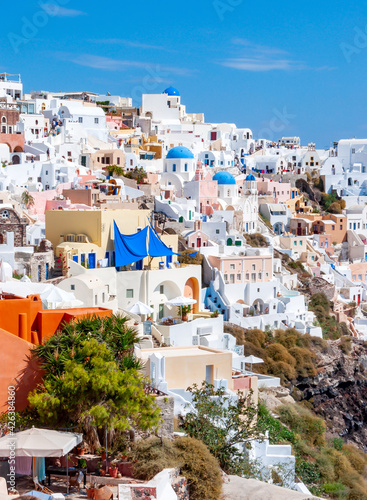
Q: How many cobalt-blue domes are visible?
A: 4